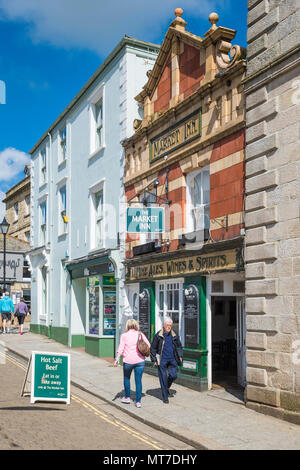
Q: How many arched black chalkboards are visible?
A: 2